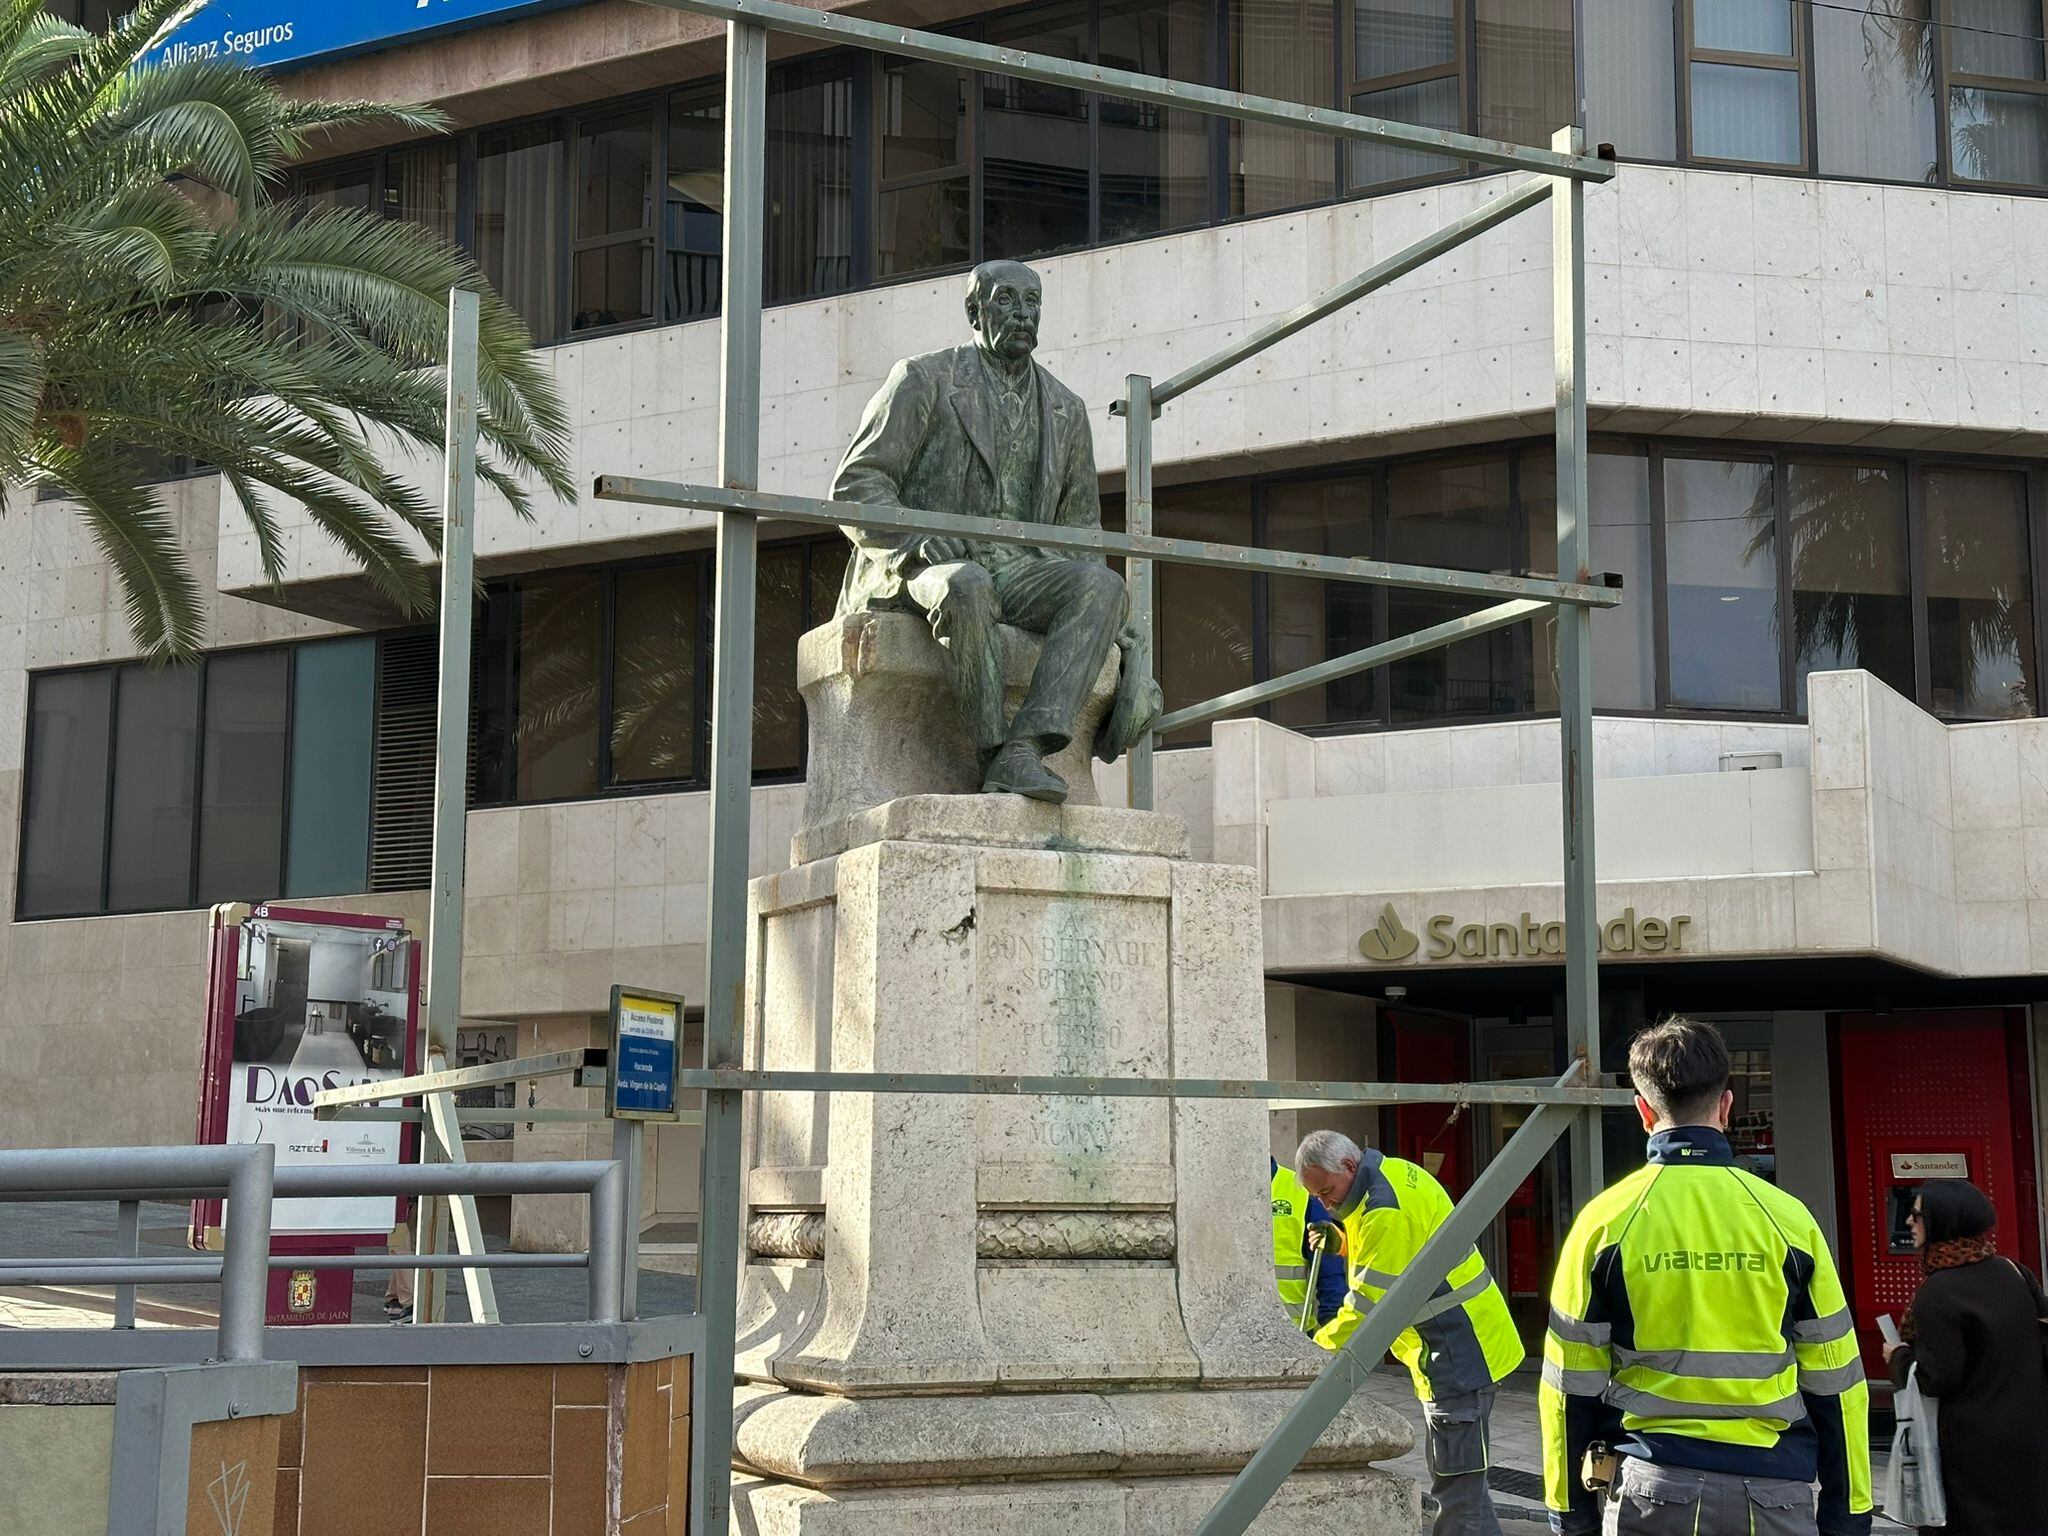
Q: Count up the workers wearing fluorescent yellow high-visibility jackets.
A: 3